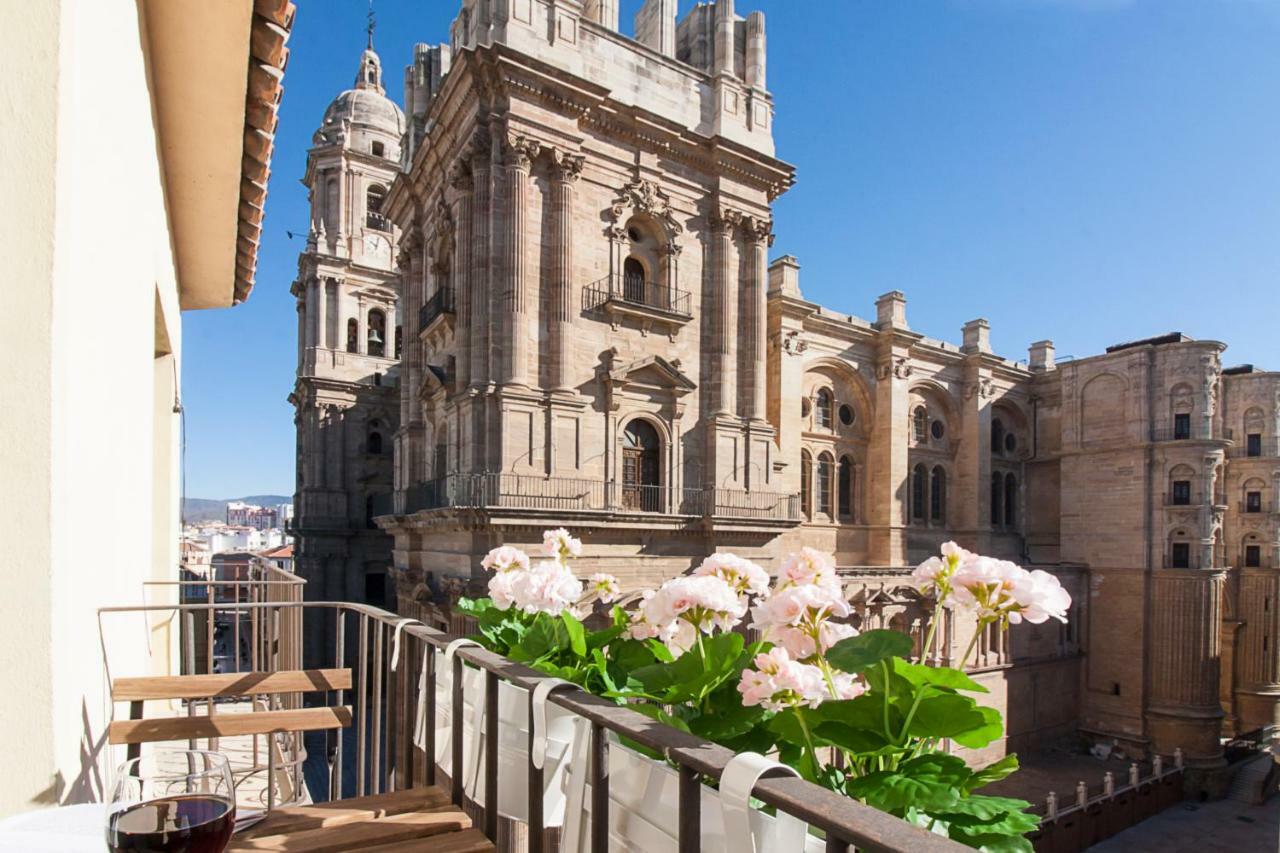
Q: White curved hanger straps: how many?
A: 4